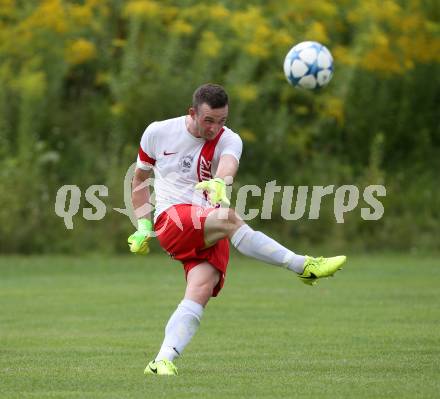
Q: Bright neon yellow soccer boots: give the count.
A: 2